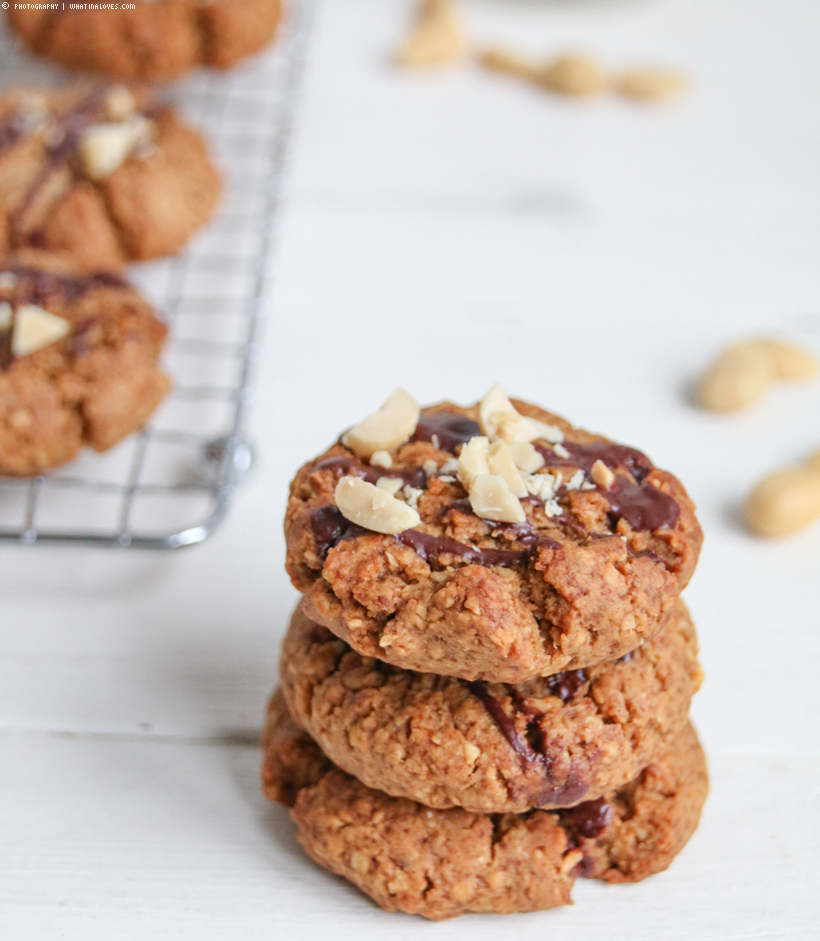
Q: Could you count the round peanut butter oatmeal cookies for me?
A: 6